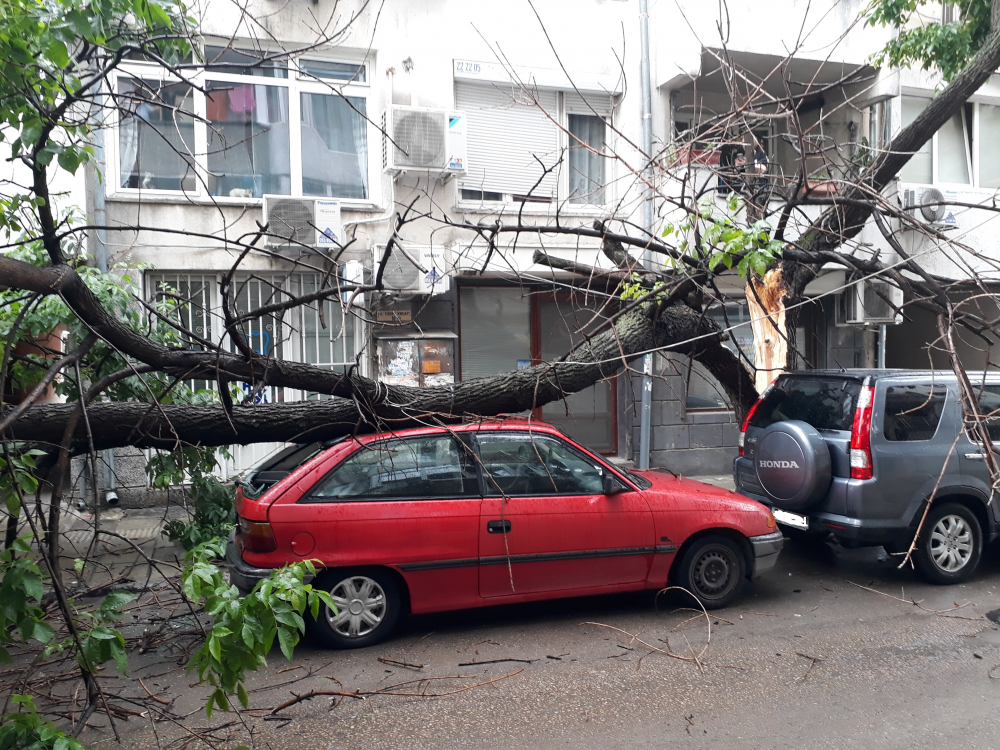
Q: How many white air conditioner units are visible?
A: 5